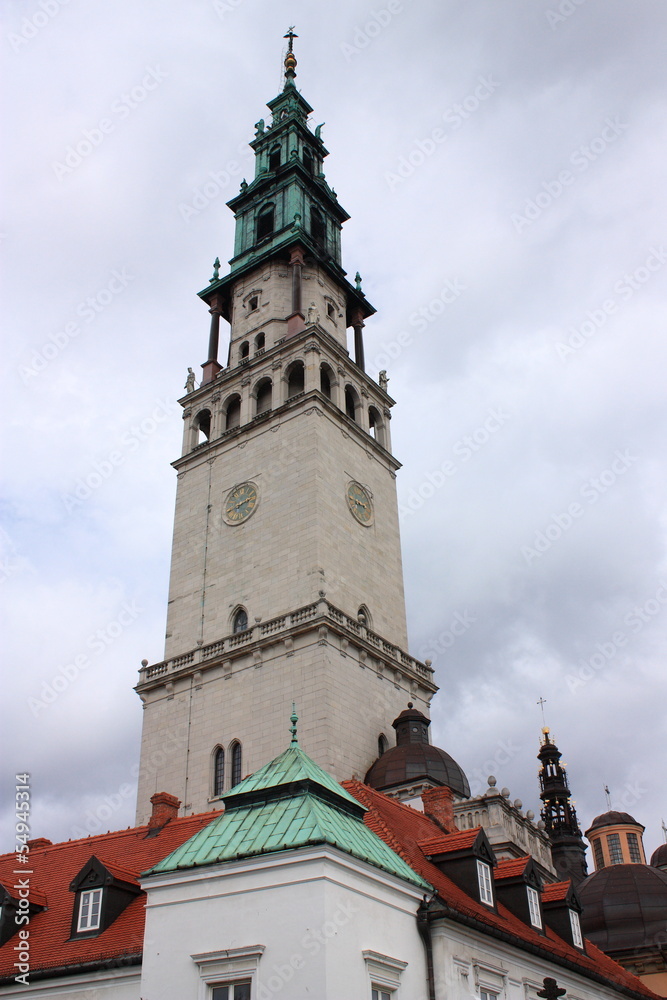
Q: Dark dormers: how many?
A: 5